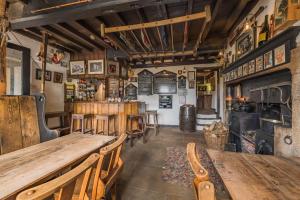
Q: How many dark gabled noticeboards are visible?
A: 4